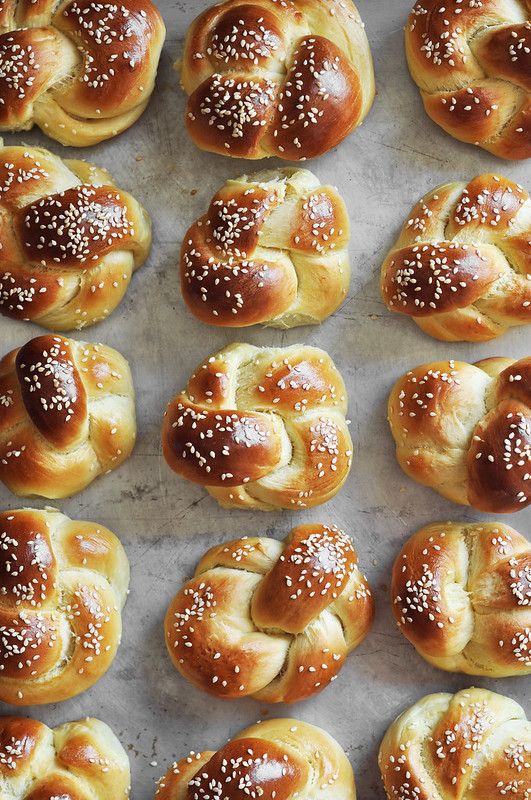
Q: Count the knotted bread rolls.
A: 15